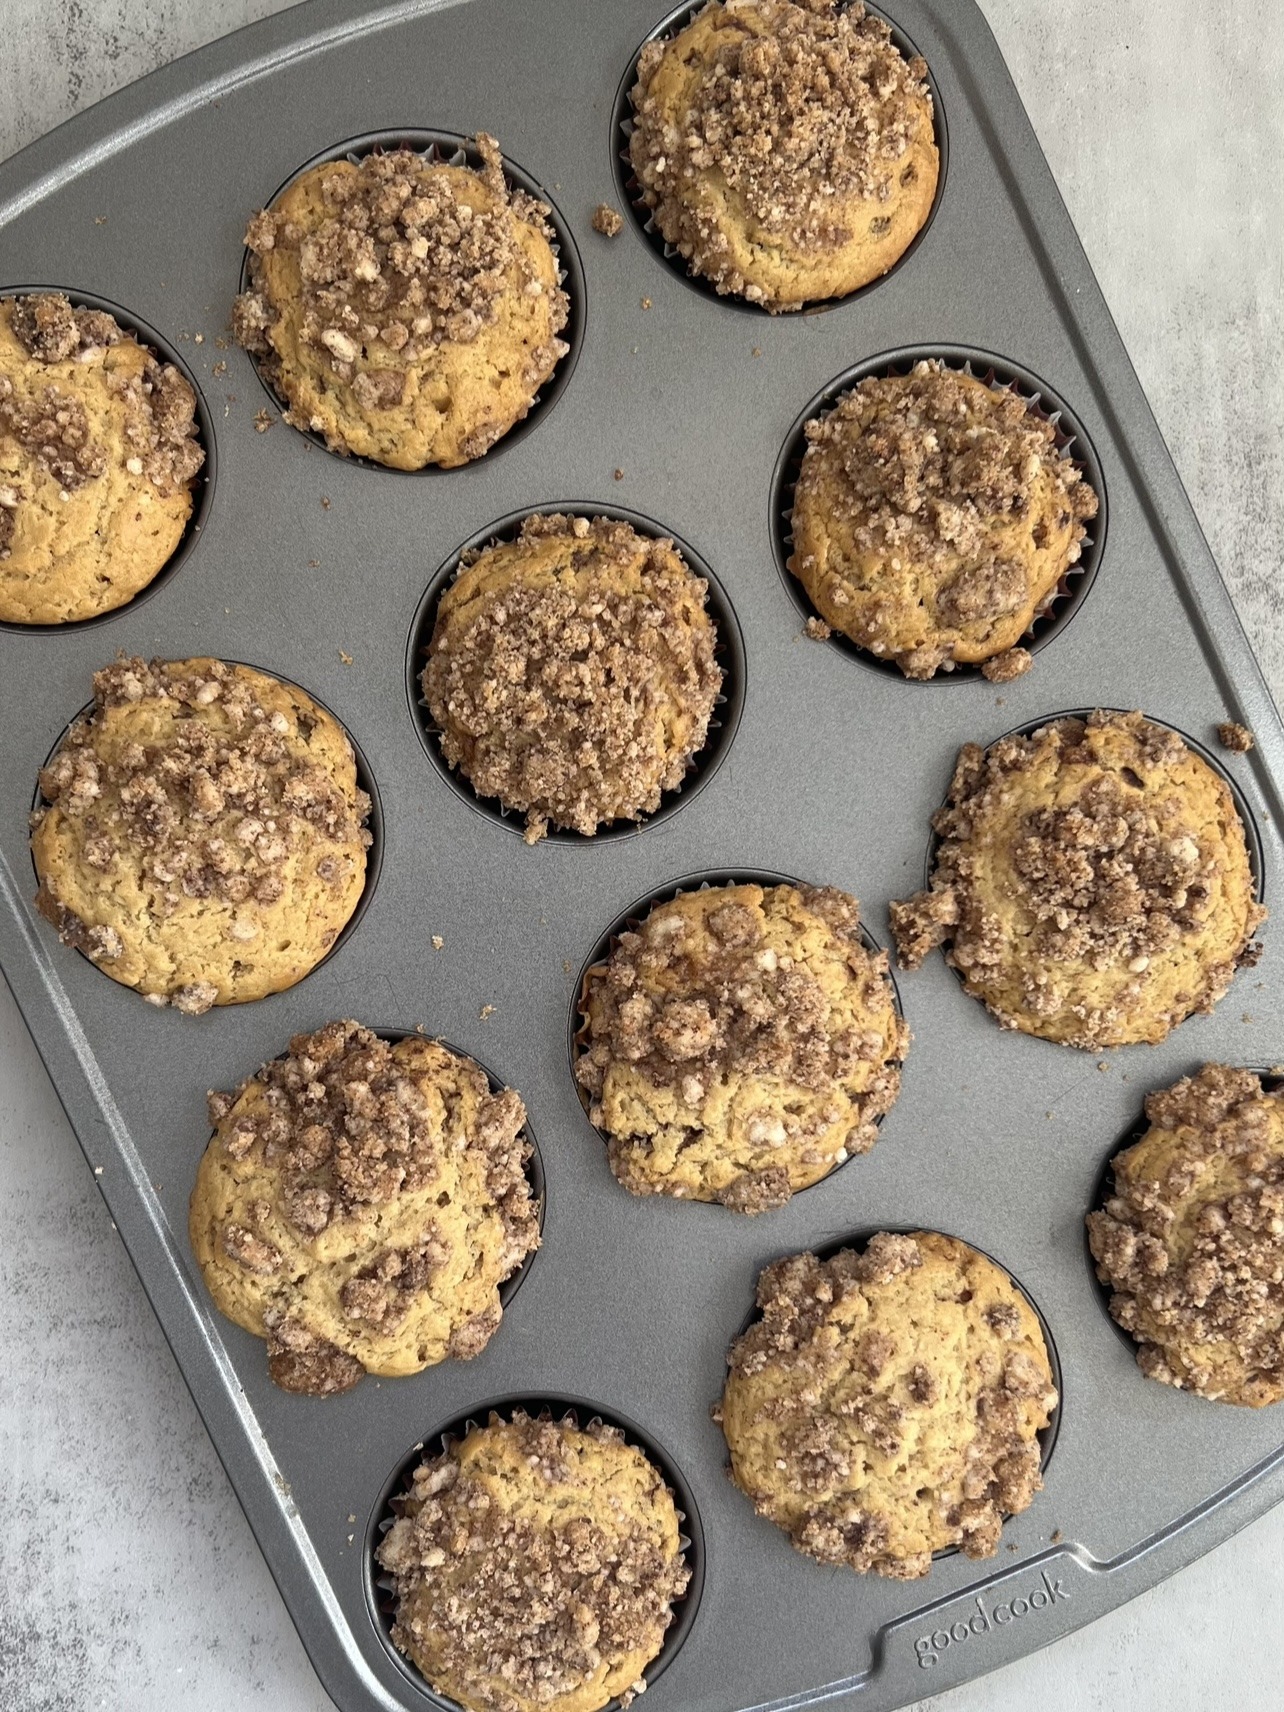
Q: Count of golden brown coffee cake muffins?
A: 12